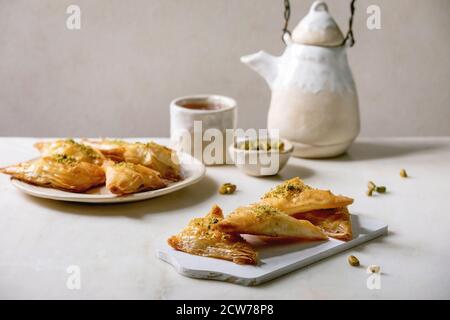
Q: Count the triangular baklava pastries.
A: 9